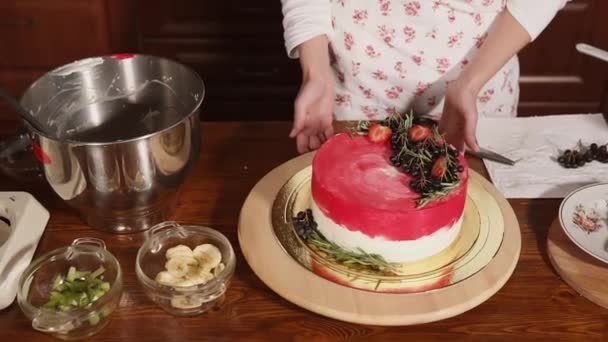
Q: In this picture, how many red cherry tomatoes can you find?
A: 0